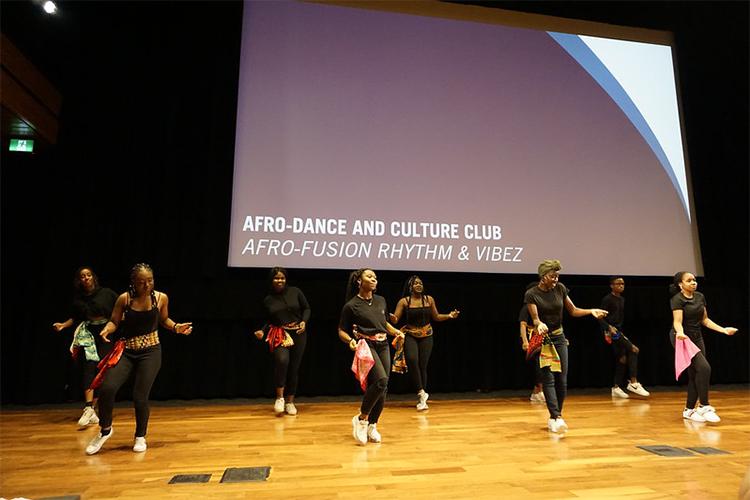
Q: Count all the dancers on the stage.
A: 9